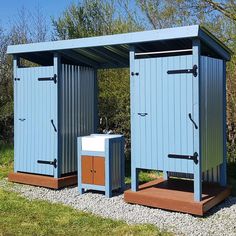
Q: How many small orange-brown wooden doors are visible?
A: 2